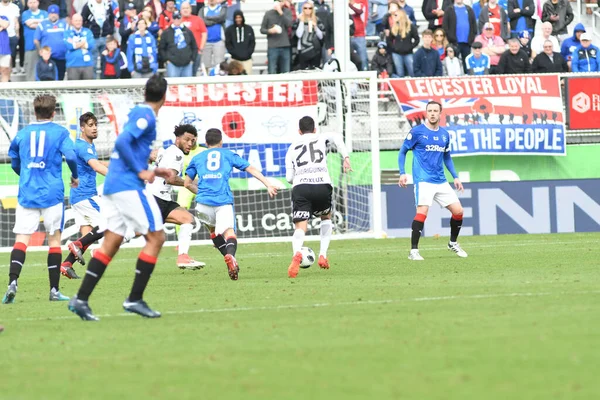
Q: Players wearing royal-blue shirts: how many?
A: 5